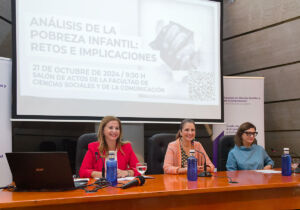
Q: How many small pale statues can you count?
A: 0